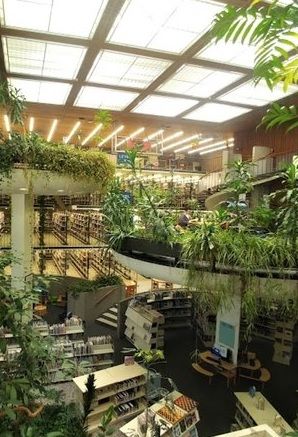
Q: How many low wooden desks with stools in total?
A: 2